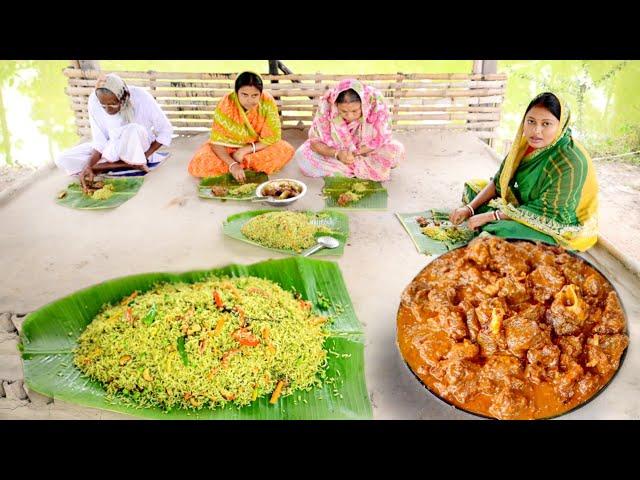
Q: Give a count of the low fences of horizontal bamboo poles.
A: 1